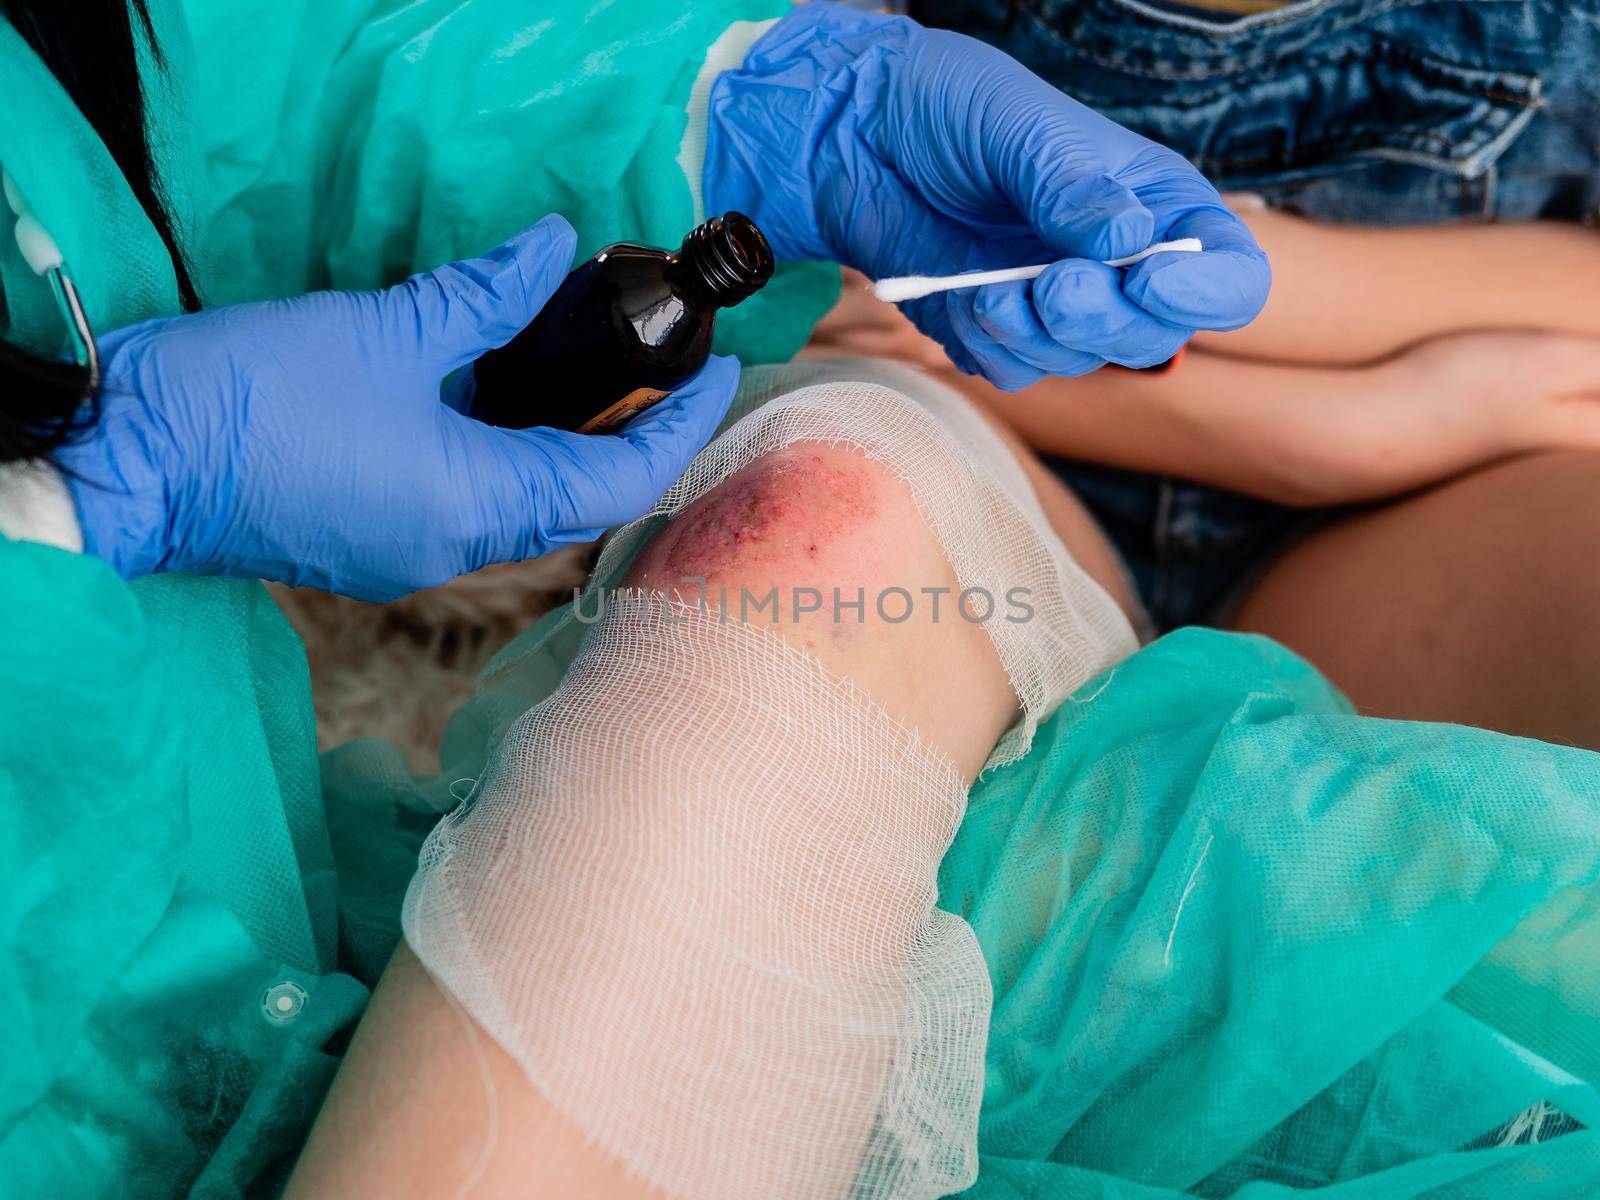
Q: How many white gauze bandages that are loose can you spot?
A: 2